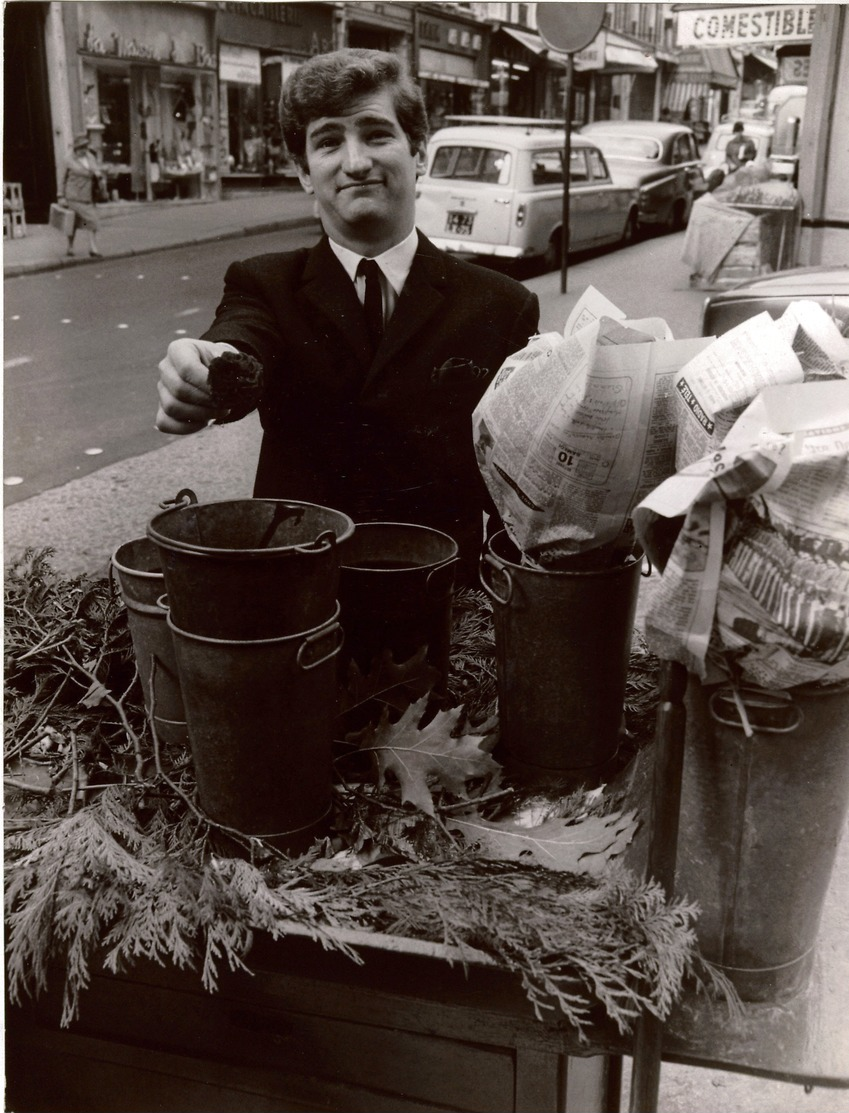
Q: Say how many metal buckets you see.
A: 6